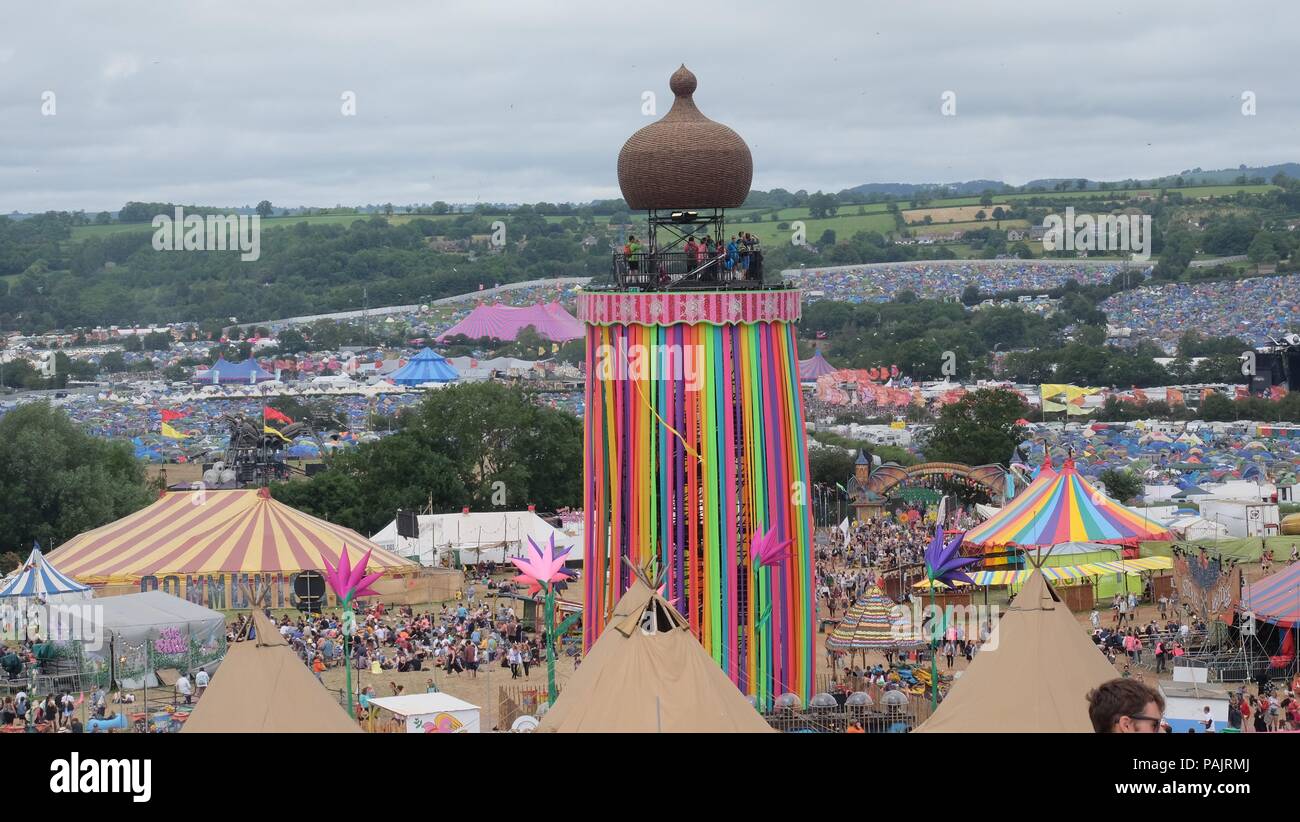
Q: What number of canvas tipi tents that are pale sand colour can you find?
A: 3